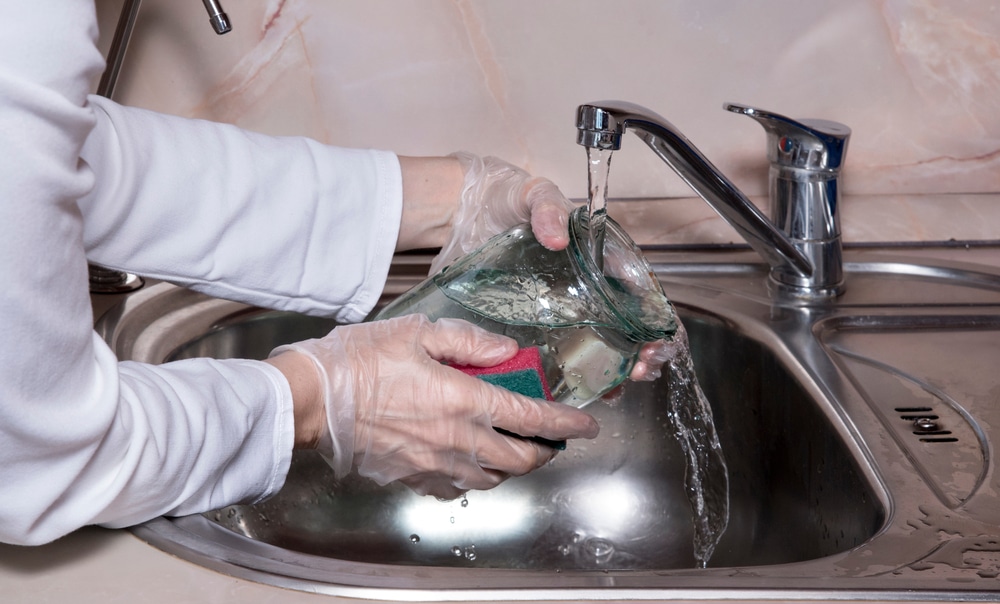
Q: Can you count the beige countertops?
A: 1